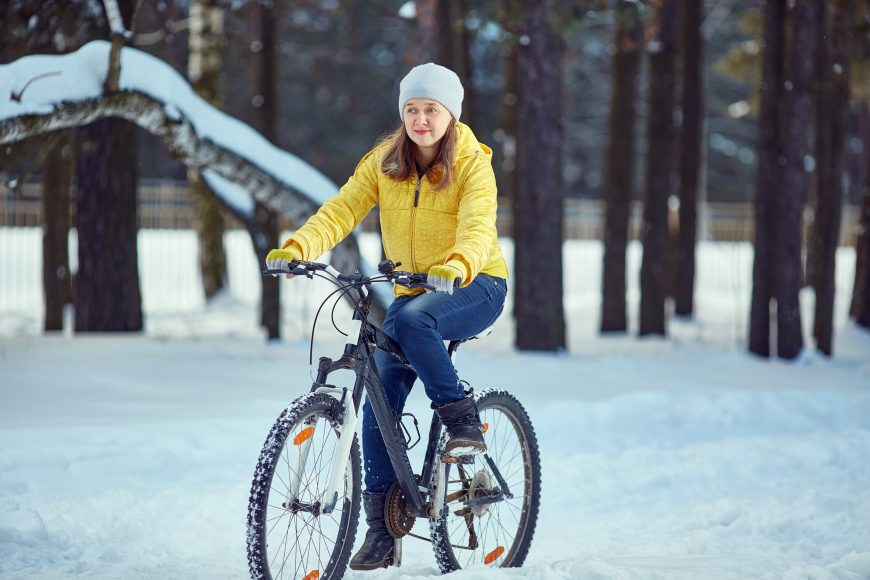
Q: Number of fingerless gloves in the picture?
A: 0